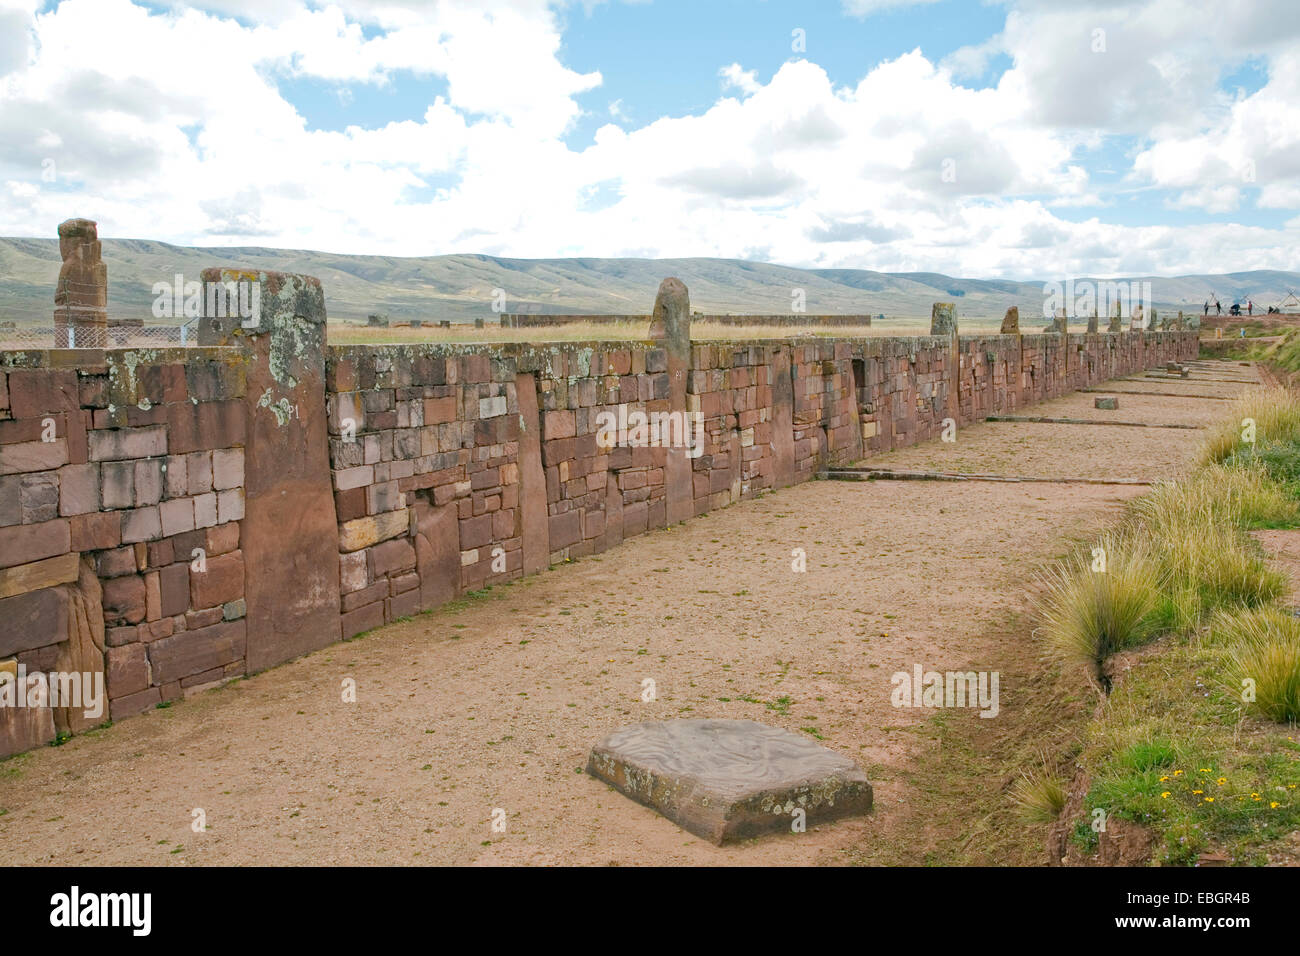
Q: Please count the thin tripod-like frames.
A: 3